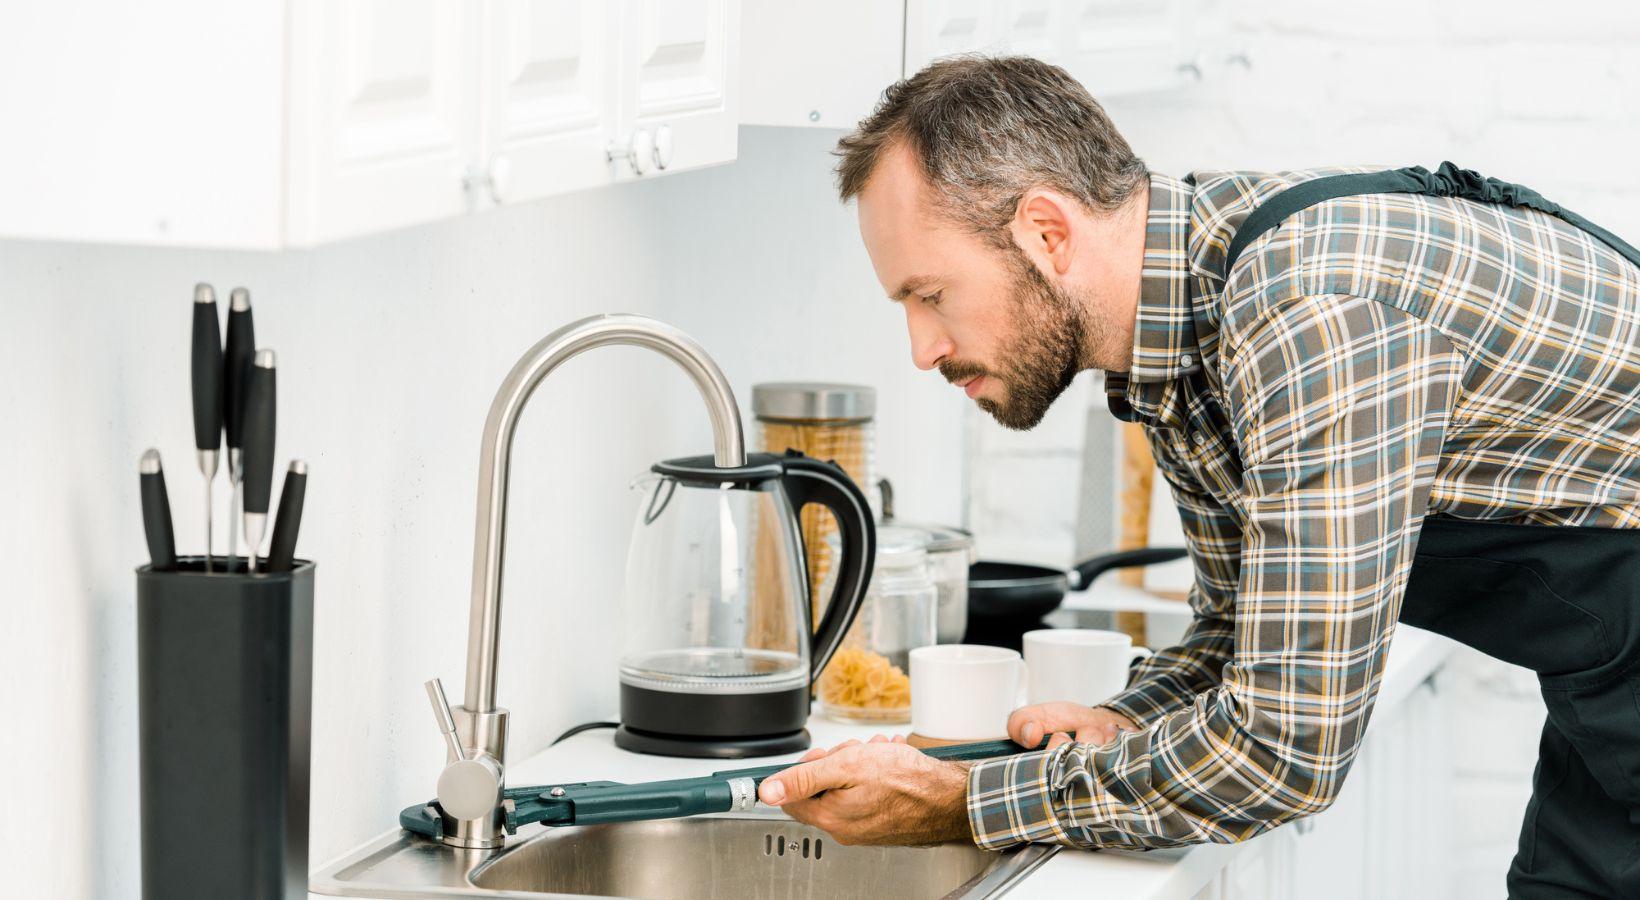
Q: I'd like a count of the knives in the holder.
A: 5